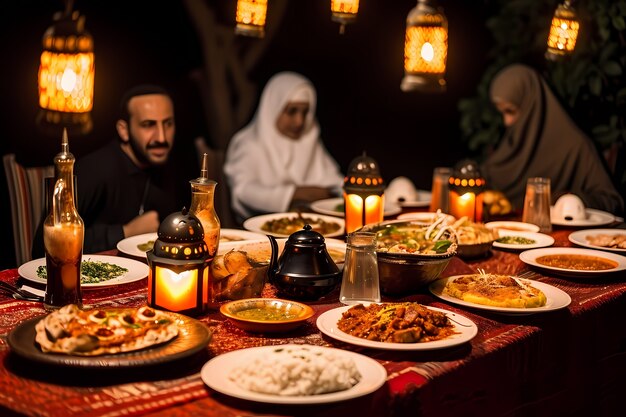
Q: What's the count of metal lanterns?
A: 8